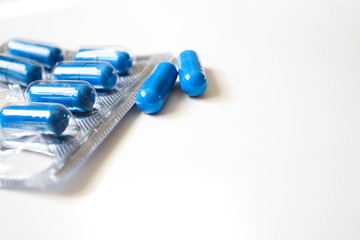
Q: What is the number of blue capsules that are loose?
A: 2